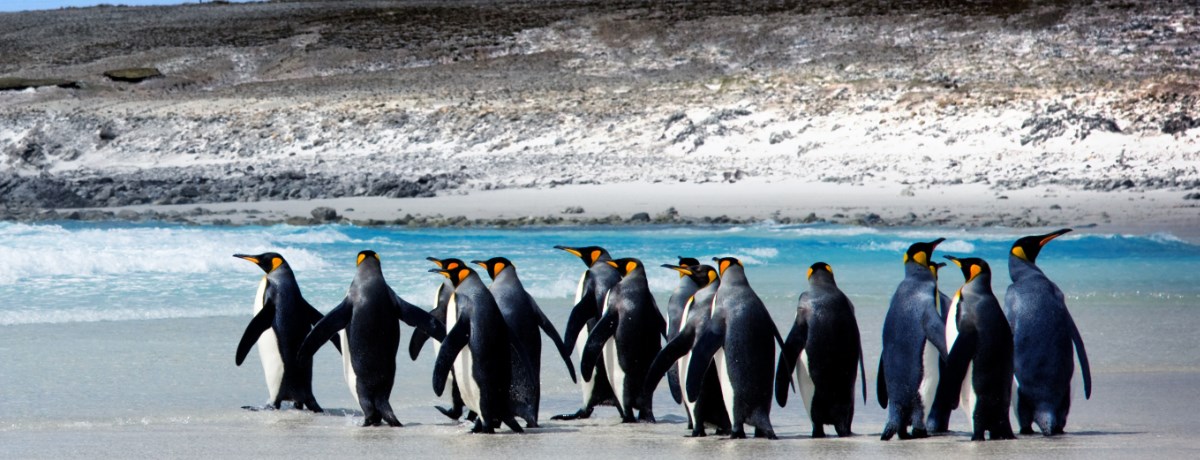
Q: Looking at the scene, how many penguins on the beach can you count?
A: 15